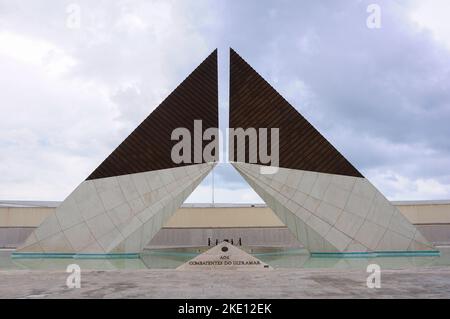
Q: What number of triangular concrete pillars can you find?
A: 2